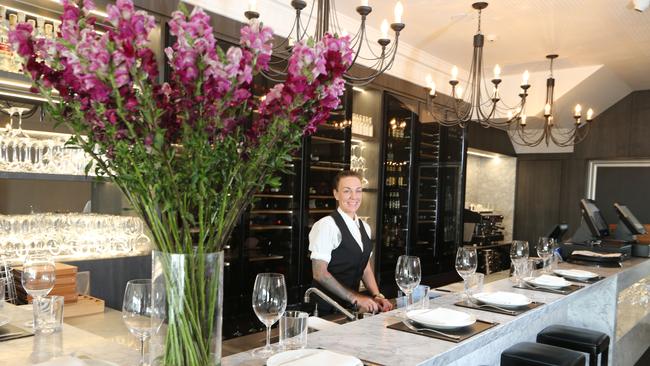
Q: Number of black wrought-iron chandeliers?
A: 3